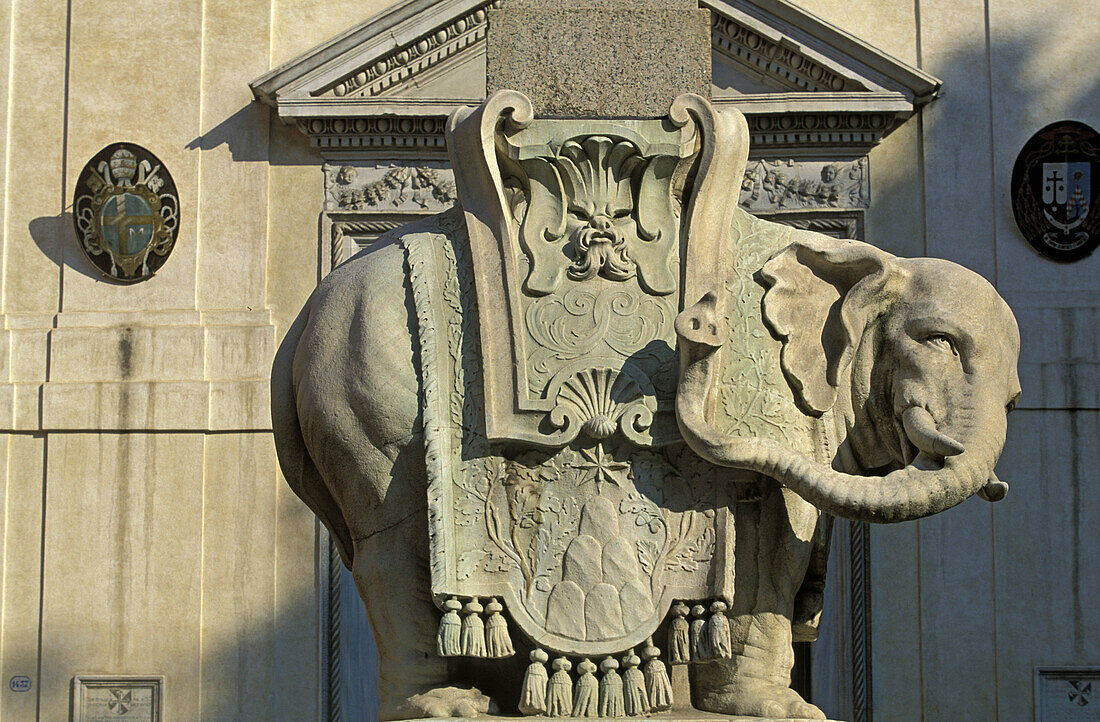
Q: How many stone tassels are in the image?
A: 12